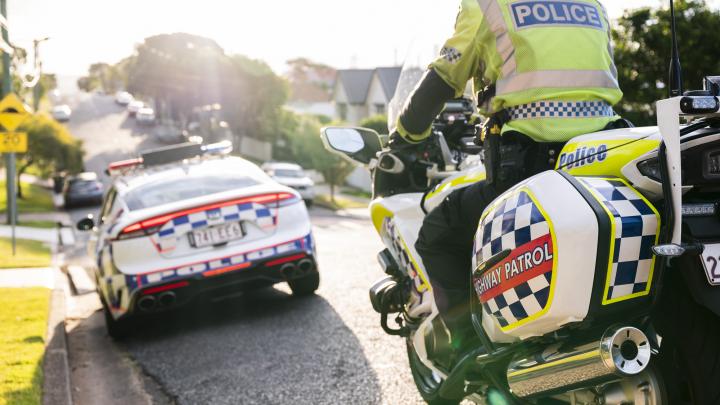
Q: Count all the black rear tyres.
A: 3